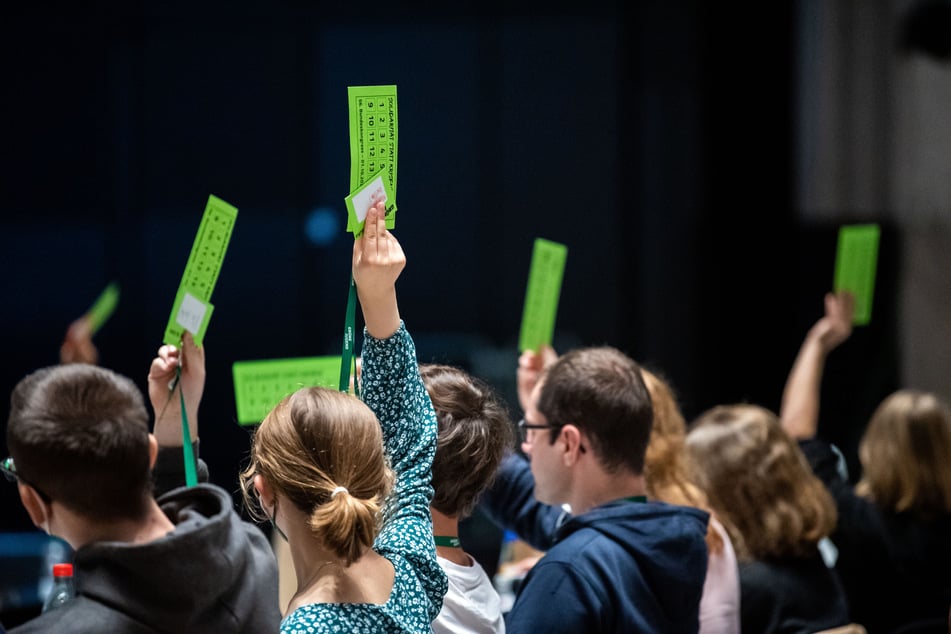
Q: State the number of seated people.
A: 7